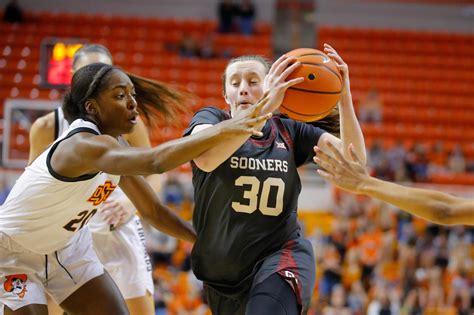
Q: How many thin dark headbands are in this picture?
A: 1